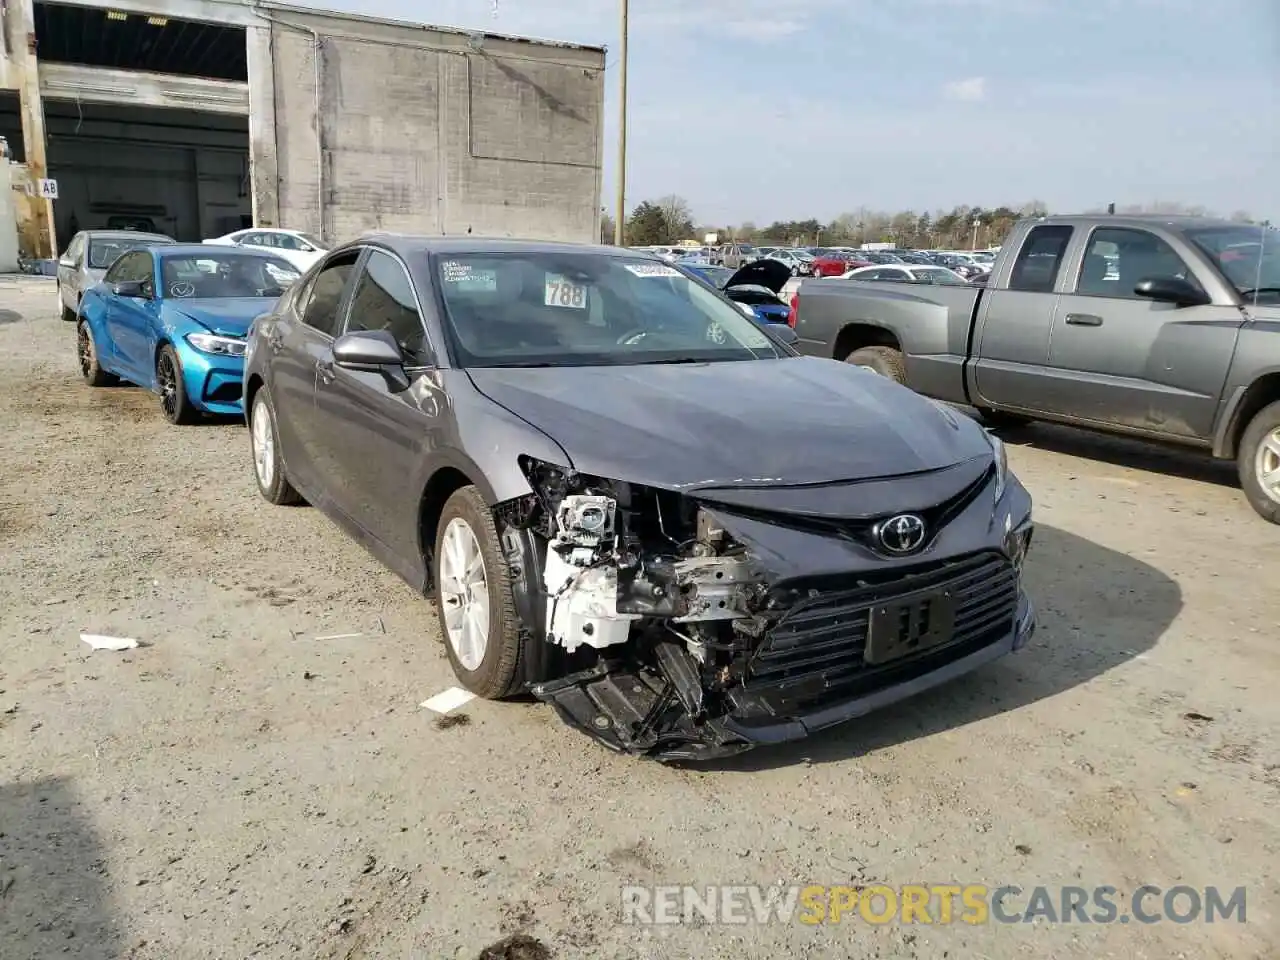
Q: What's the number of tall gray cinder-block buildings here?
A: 1